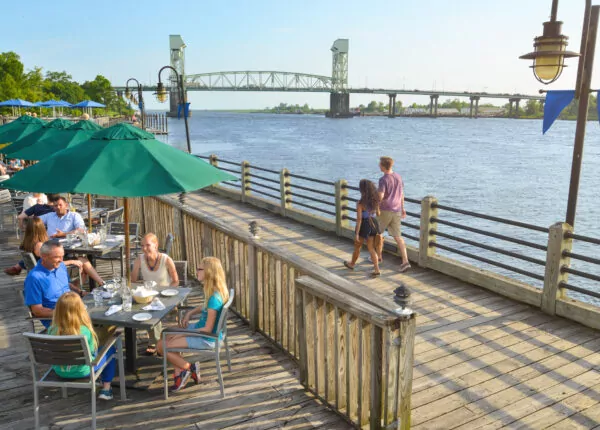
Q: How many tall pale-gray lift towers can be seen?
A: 2